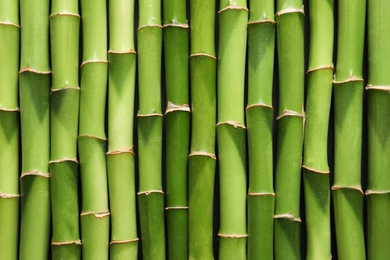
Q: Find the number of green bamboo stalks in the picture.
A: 14